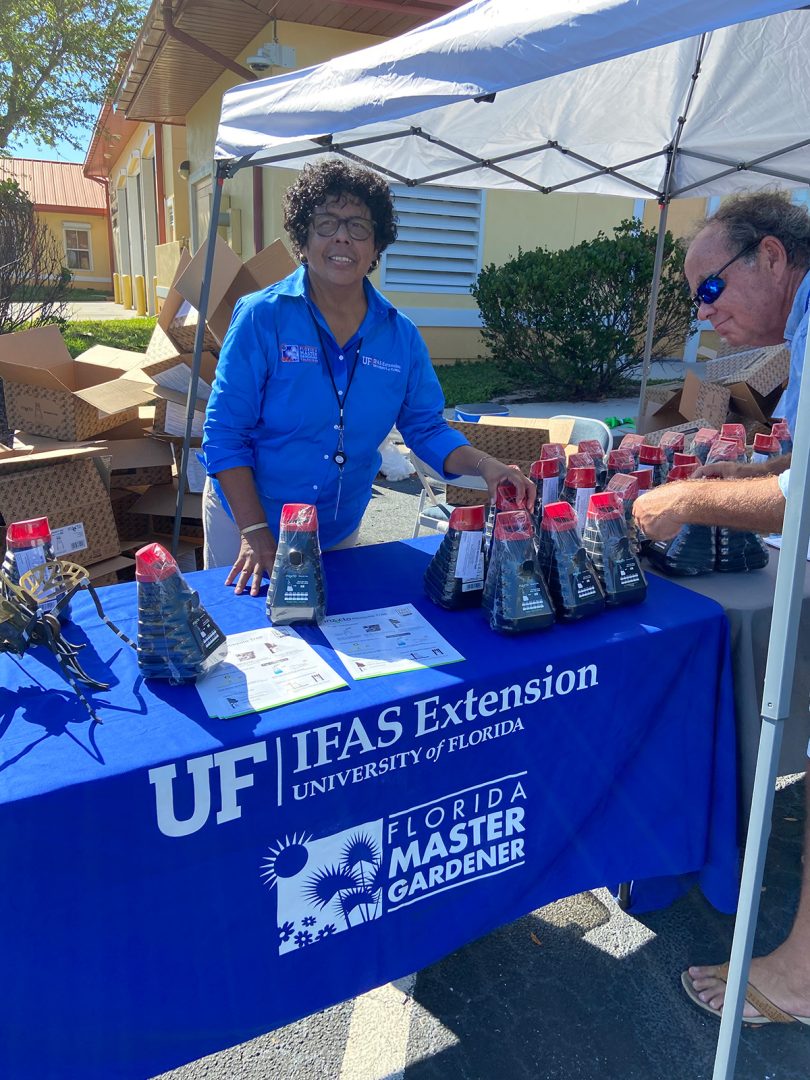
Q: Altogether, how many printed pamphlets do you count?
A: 2